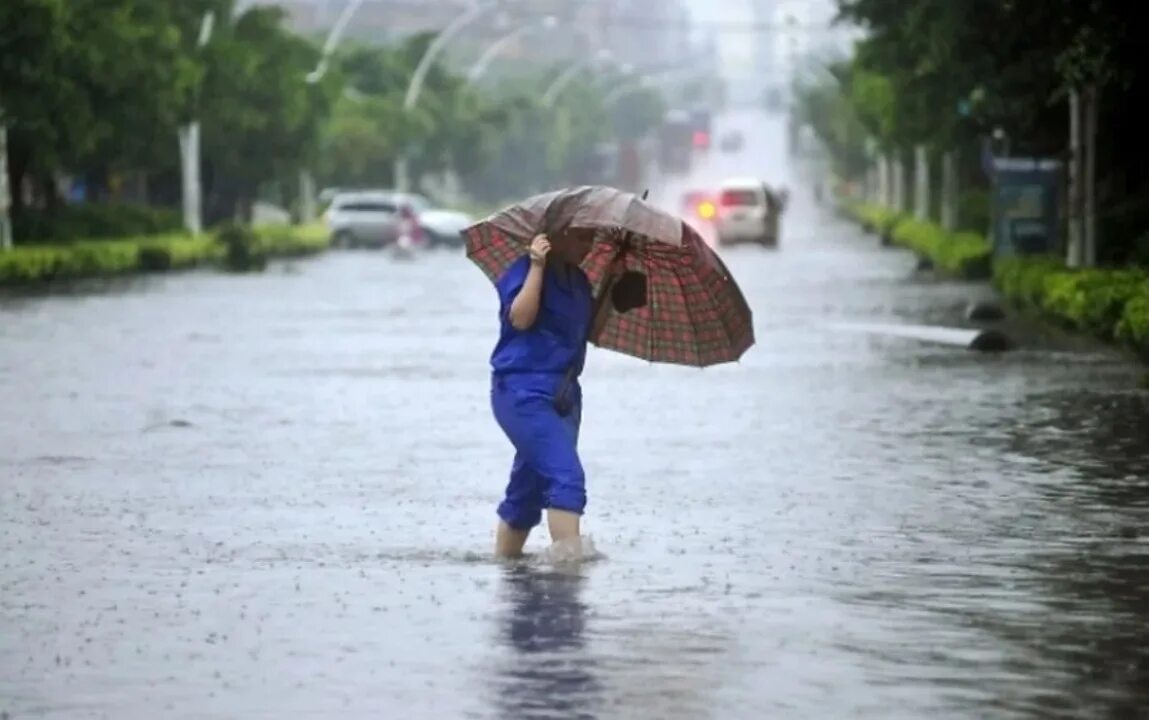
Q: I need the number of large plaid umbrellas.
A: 1